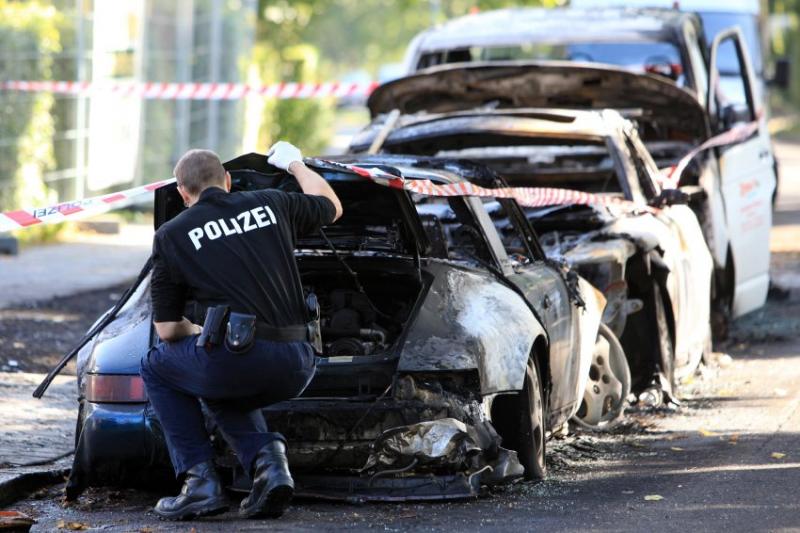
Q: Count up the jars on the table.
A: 0